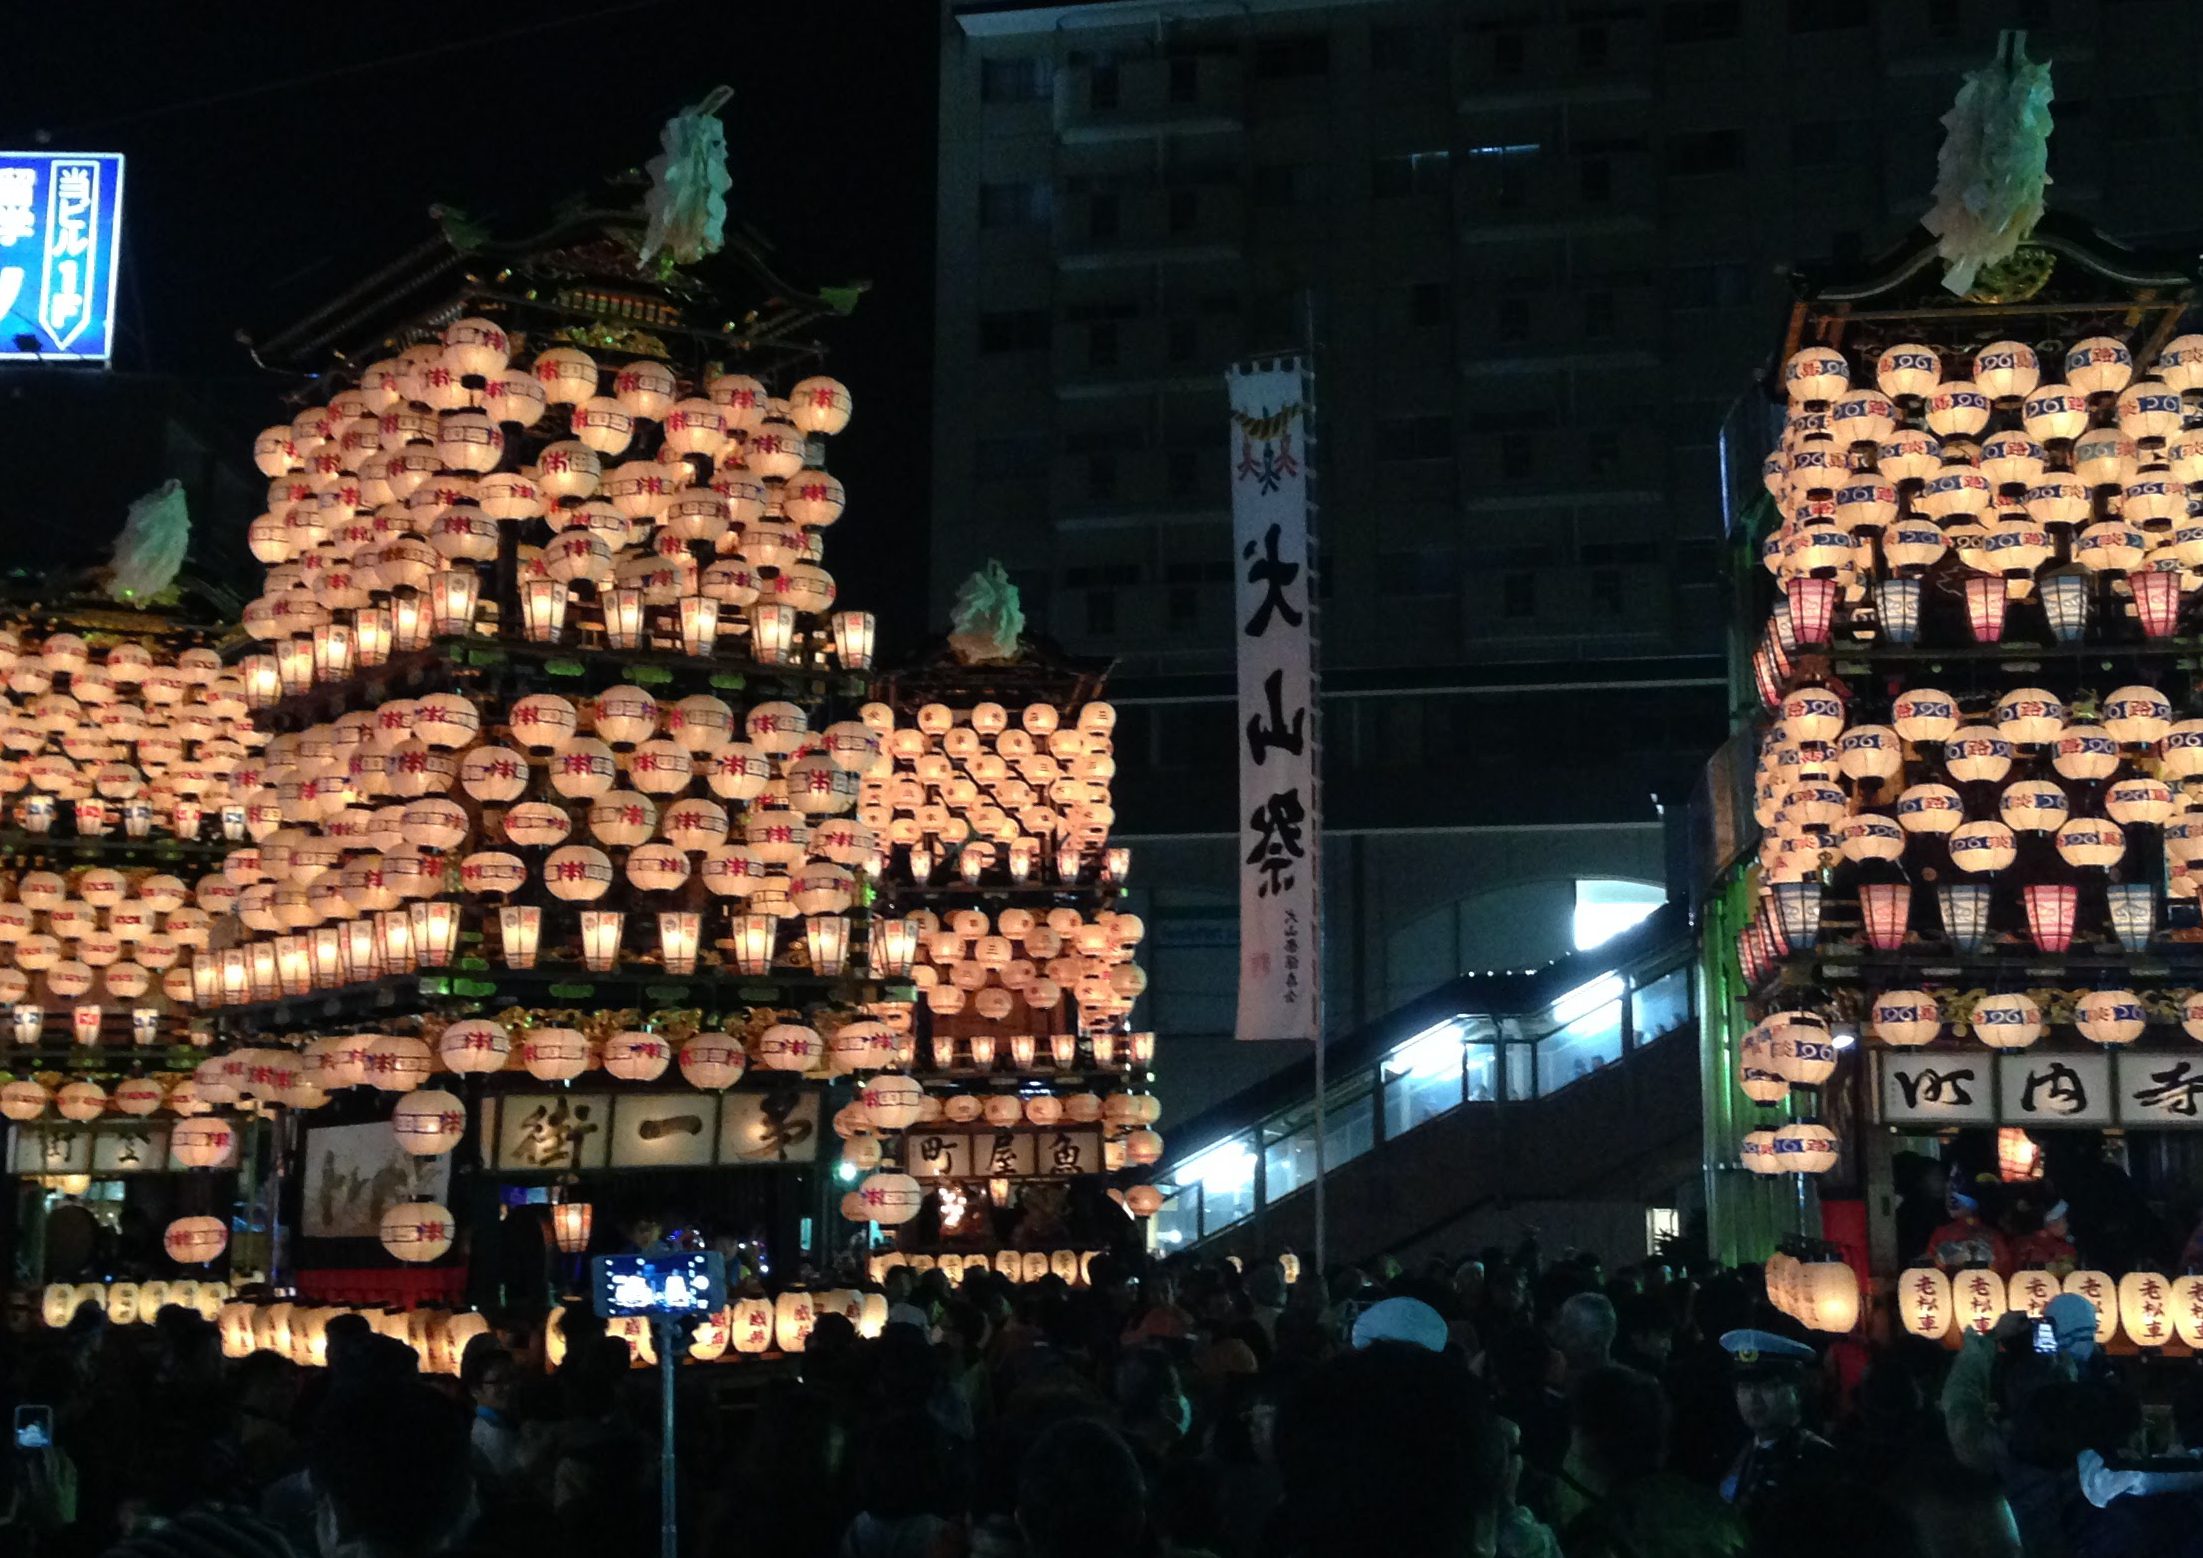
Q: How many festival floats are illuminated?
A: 4